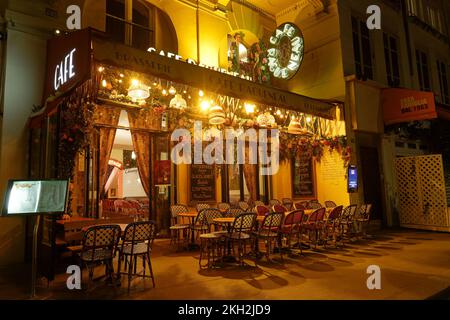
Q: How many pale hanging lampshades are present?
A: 5